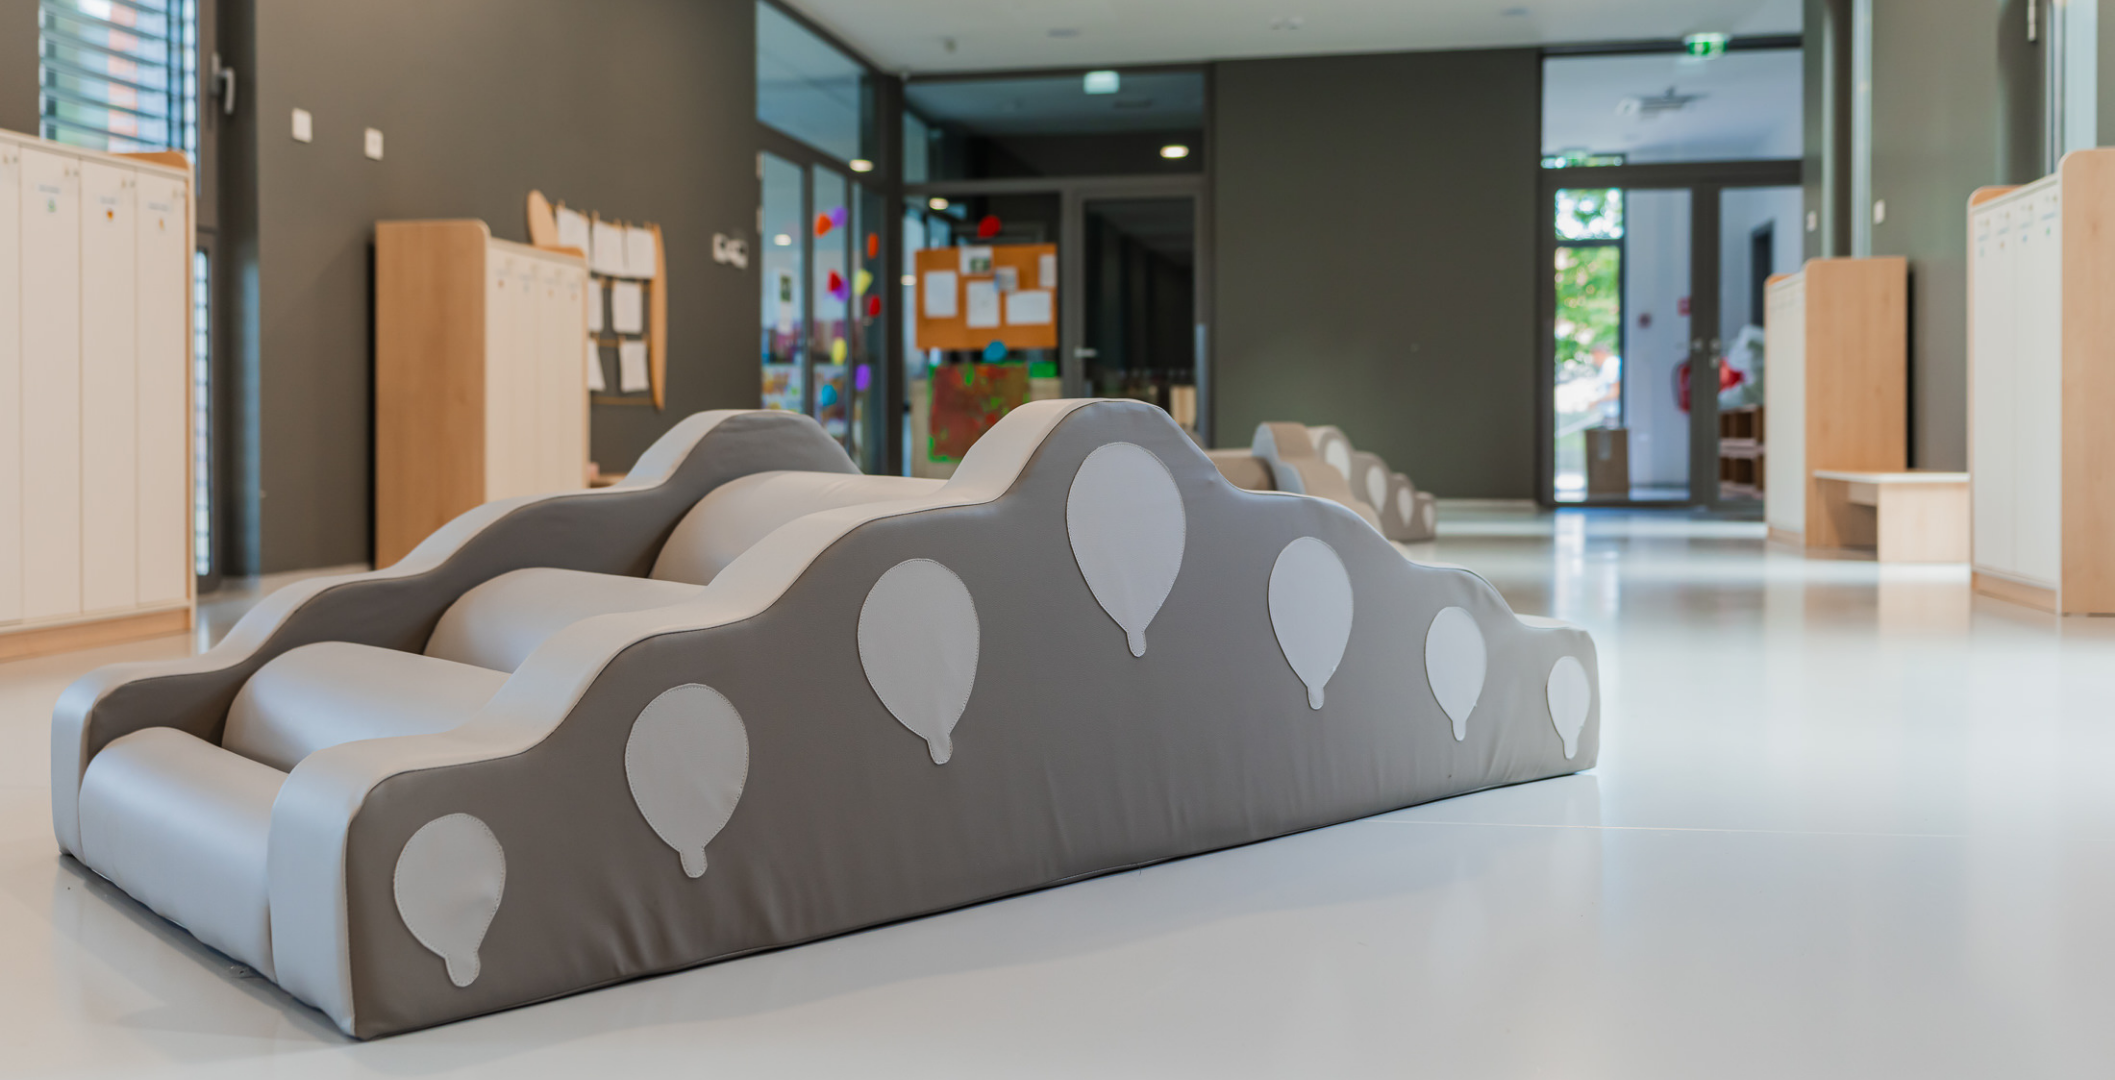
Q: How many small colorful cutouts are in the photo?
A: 12